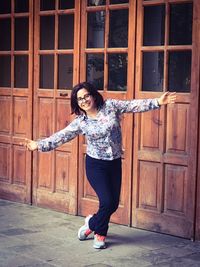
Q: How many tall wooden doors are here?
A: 4